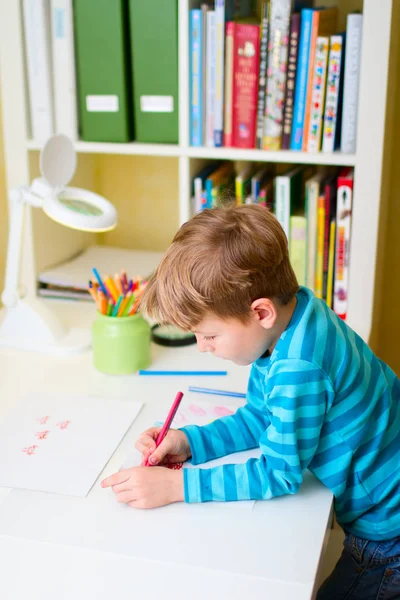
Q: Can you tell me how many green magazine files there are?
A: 2